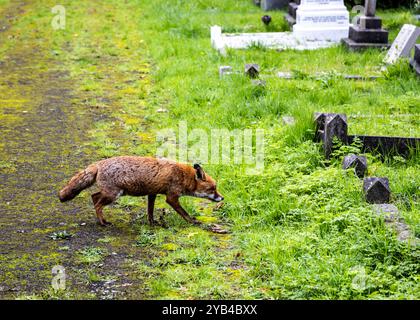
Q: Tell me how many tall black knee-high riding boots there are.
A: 0